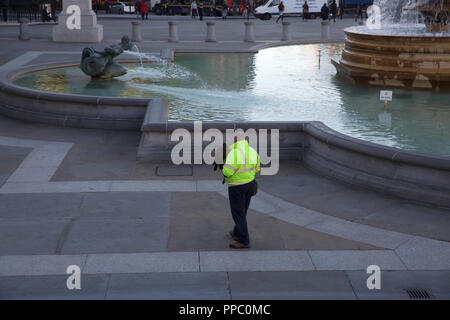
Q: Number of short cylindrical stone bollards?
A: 7